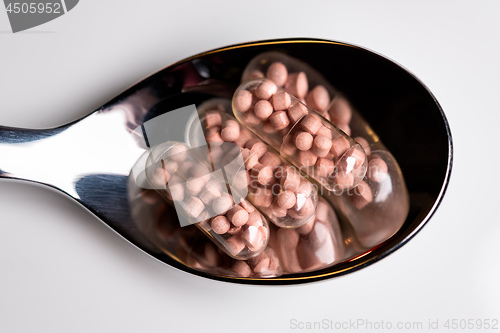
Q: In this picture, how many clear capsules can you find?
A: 3